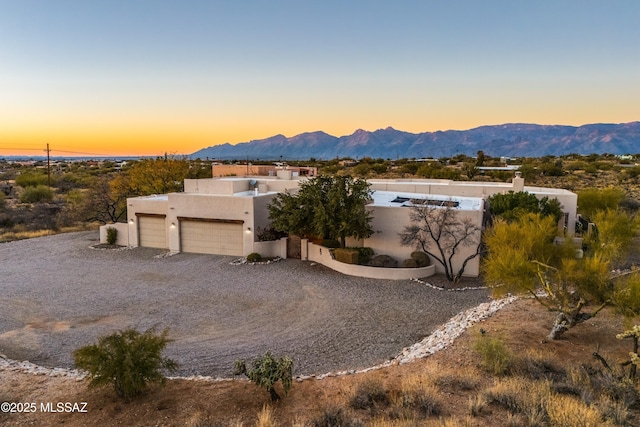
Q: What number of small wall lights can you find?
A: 3